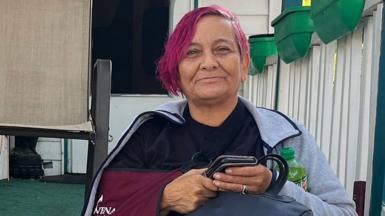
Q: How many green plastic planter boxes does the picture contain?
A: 3